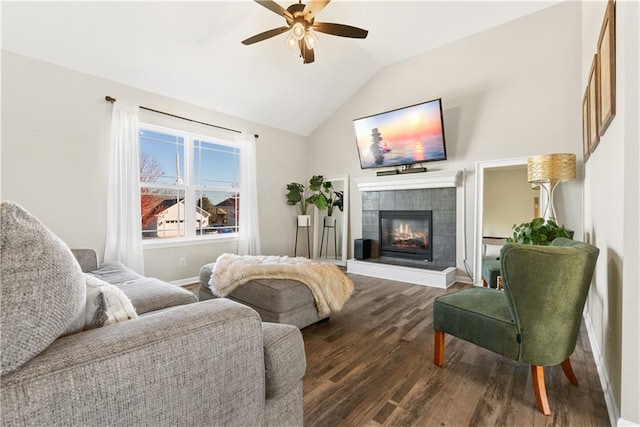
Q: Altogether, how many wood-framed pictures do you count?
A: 3